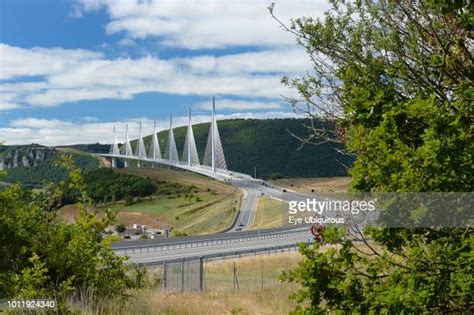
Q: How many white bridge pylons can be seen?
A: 7